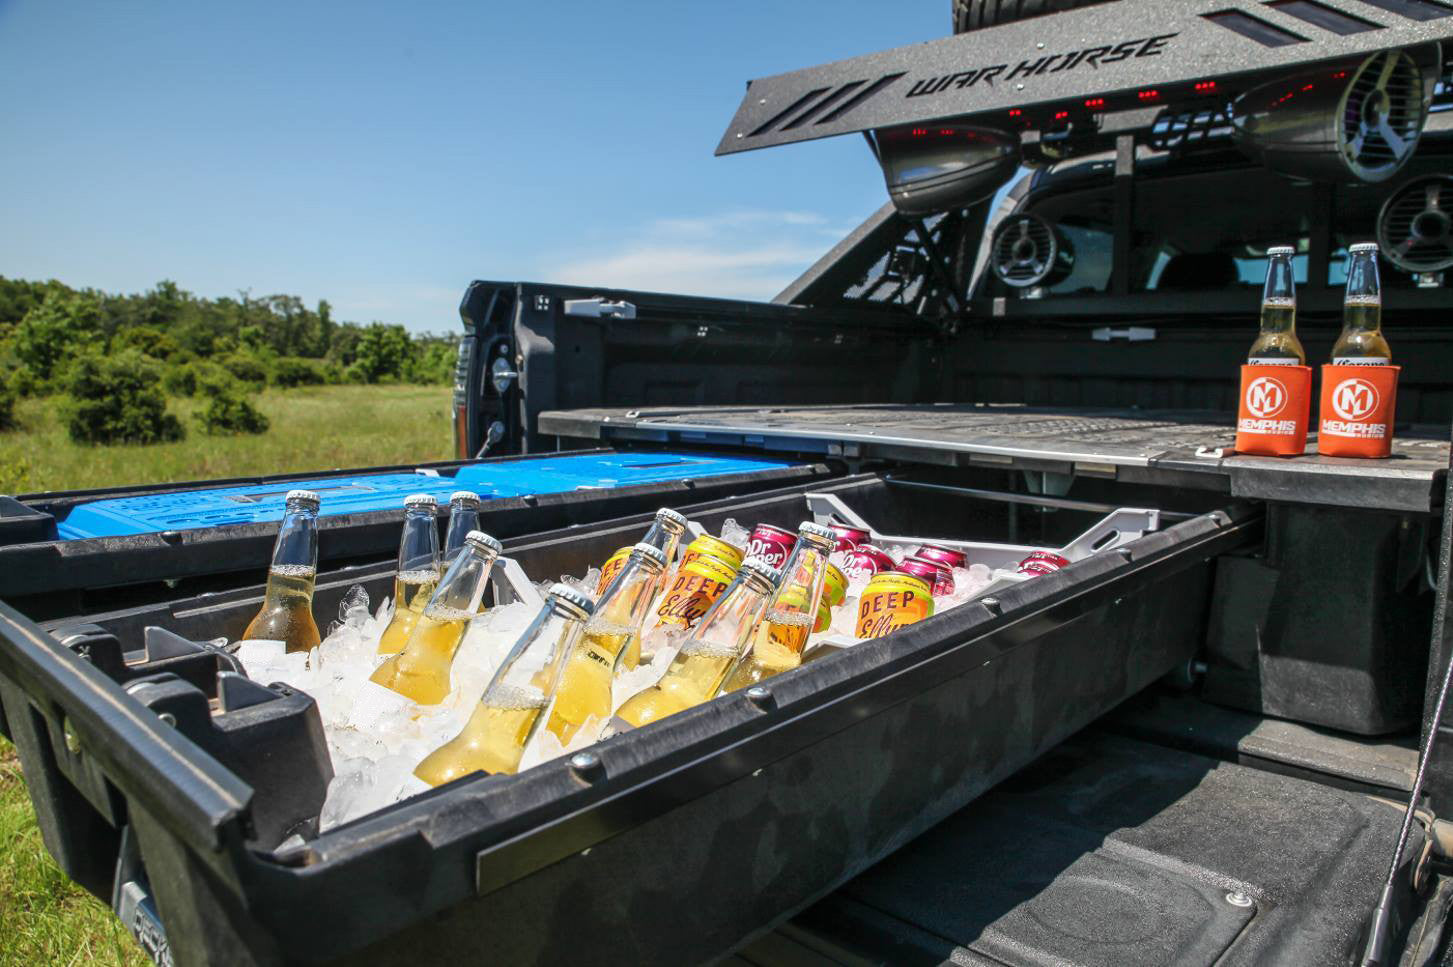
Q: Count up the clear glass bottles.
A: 11